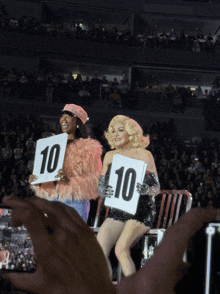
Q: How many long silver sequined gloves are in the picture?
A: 2